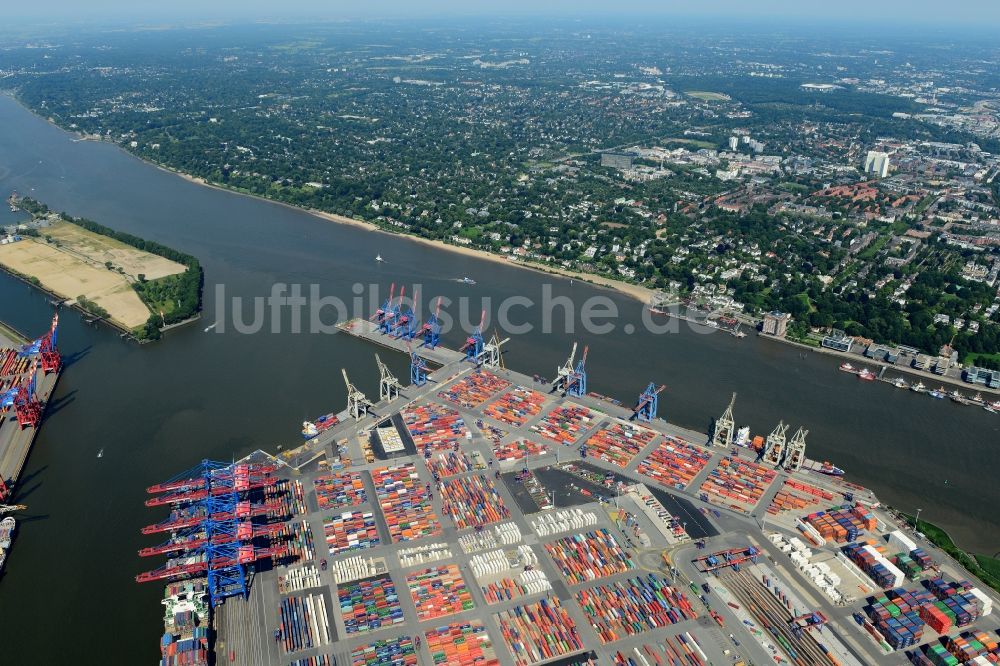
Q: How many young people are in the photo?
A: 0